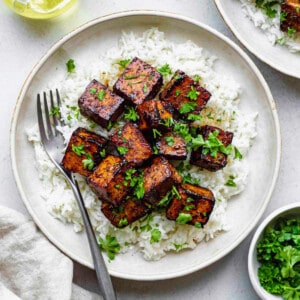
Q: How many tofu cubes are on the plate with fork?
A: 12